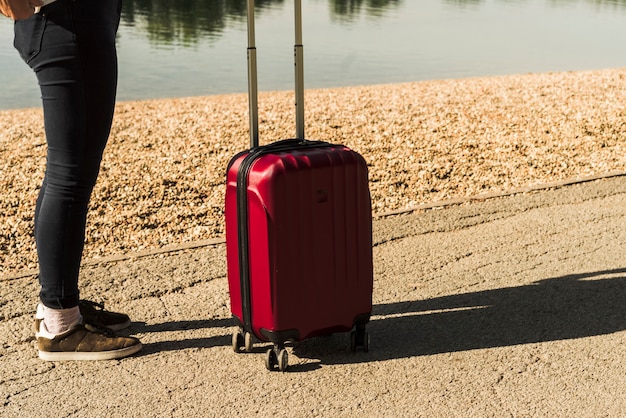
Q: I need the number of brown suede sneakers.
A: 2